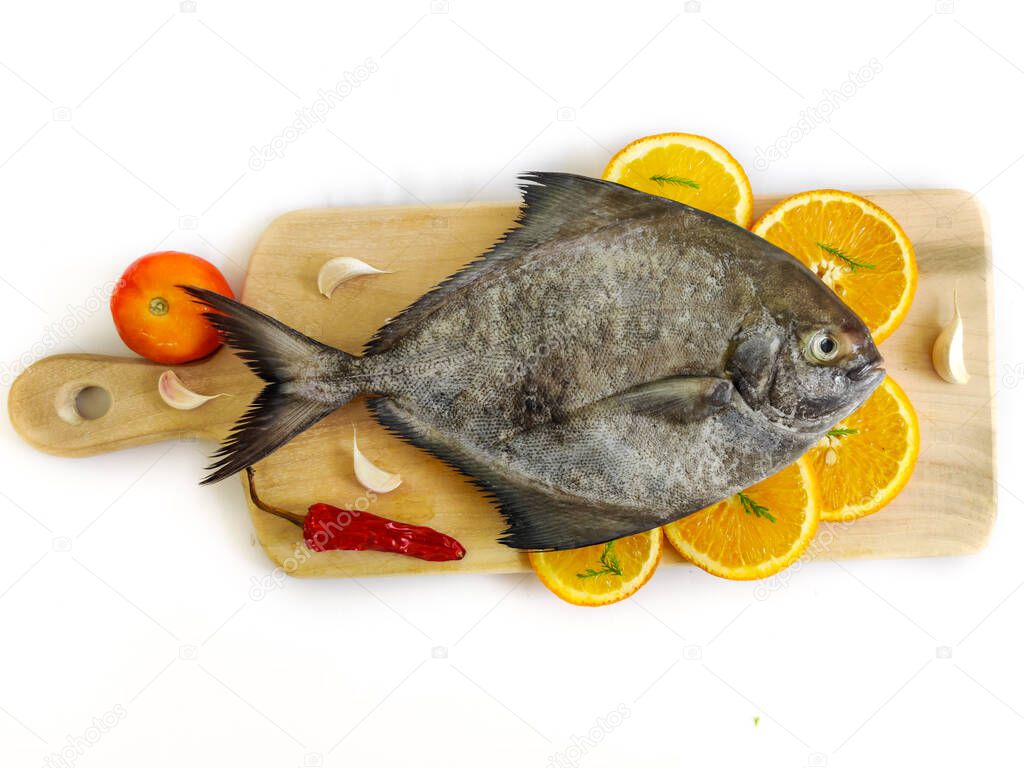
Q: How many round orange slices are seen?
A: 5